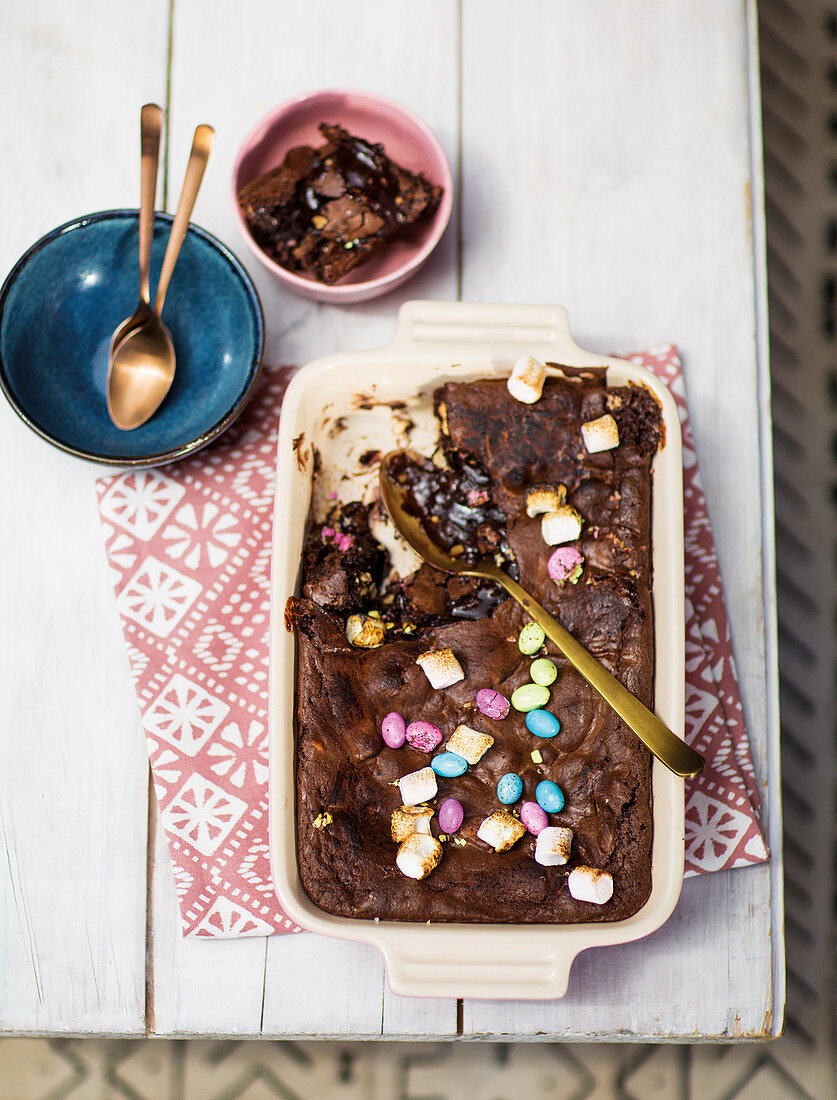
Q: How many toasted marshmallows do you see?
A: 13